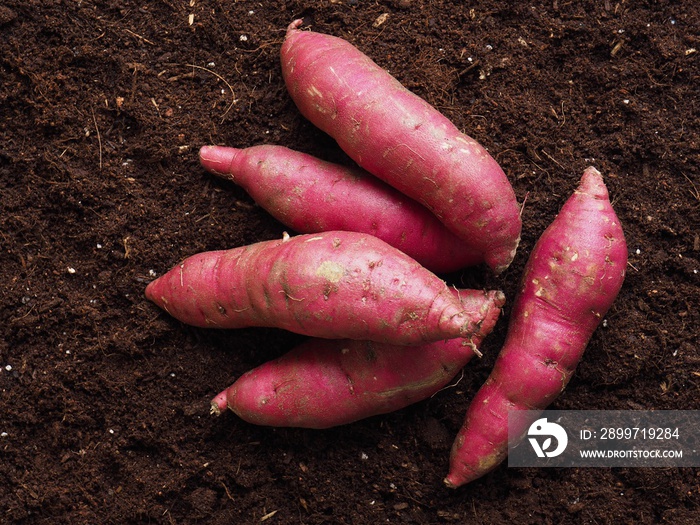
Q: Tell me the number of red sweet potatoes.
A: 5